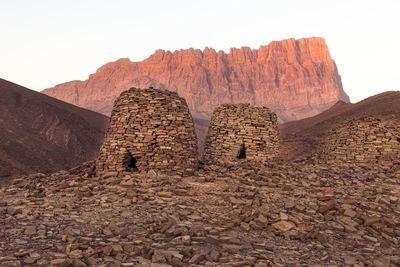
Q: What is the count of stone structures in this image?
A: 3